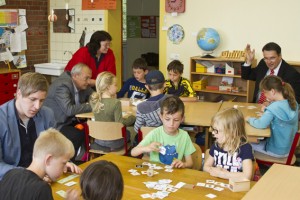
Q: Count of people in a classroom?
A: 13